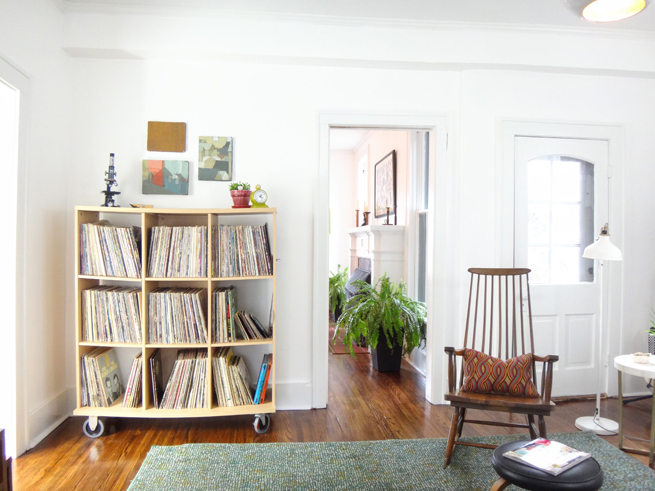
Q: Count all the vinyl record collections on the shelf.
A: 9